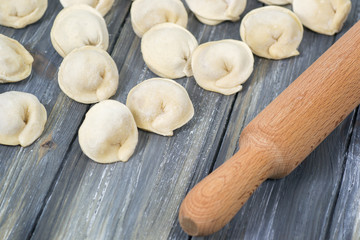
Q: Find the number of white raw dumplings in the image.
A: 15